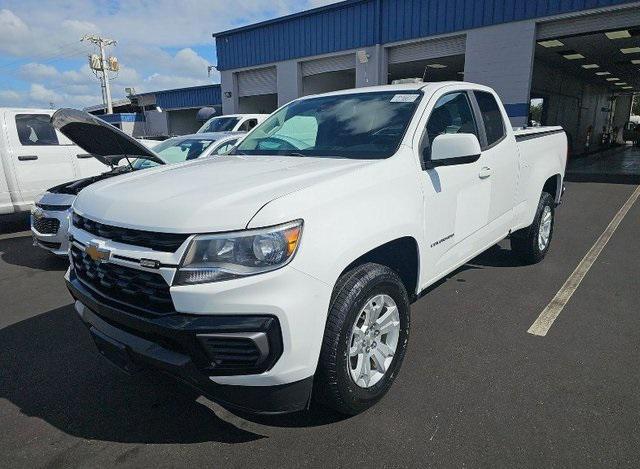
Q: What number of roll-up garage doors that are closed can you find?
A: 0